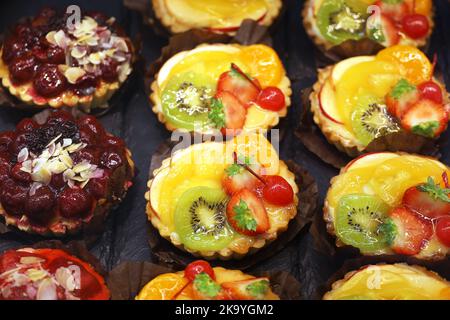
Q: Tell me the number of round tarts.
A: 11